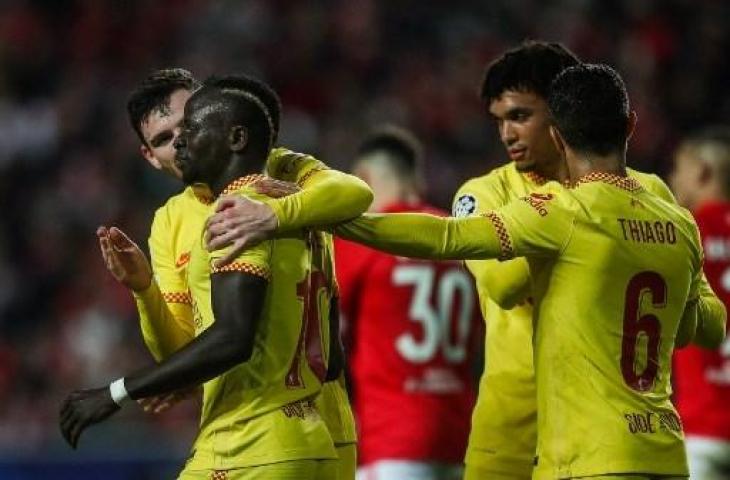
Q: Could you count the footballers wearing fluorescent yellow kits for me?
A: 4